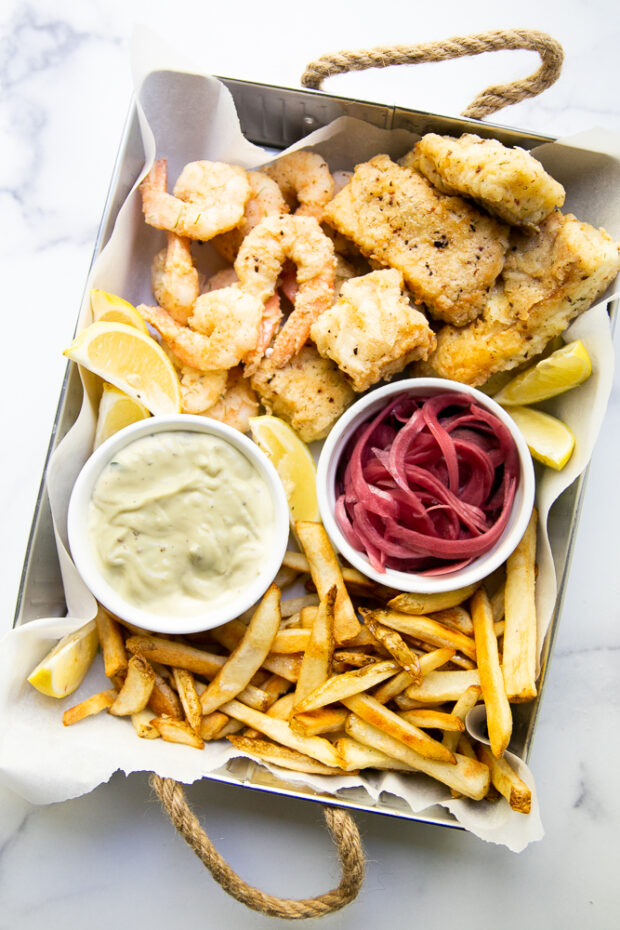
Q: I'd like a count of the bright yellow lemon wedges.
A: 7